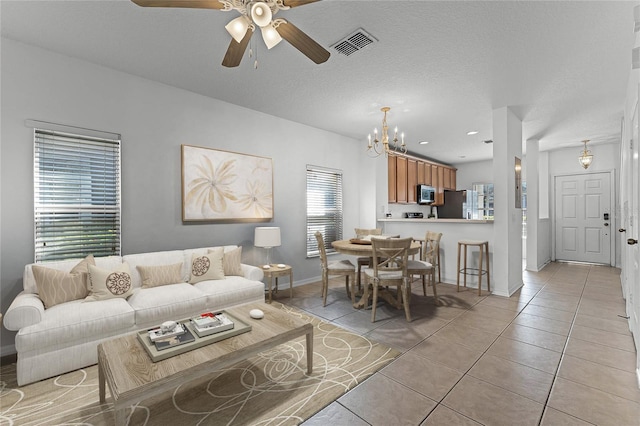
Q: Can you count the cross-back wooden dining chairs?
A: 4